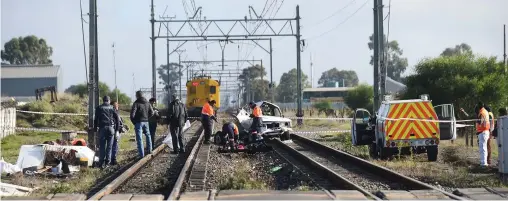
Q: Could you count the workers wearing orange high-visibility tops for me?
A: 5